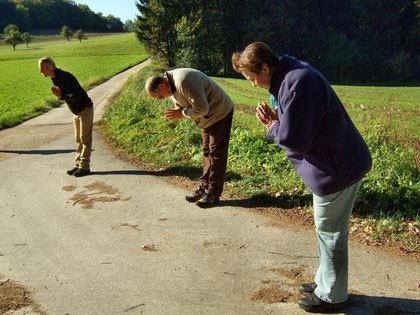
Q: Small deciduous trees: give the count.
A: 4